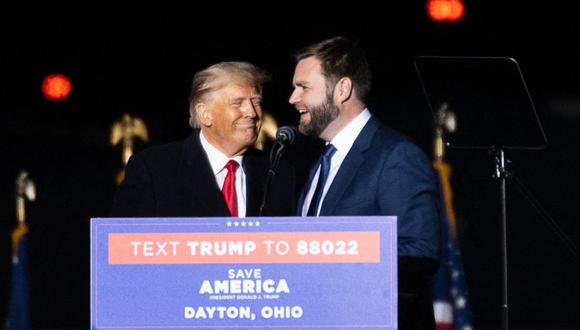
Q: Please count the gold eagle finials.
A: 4